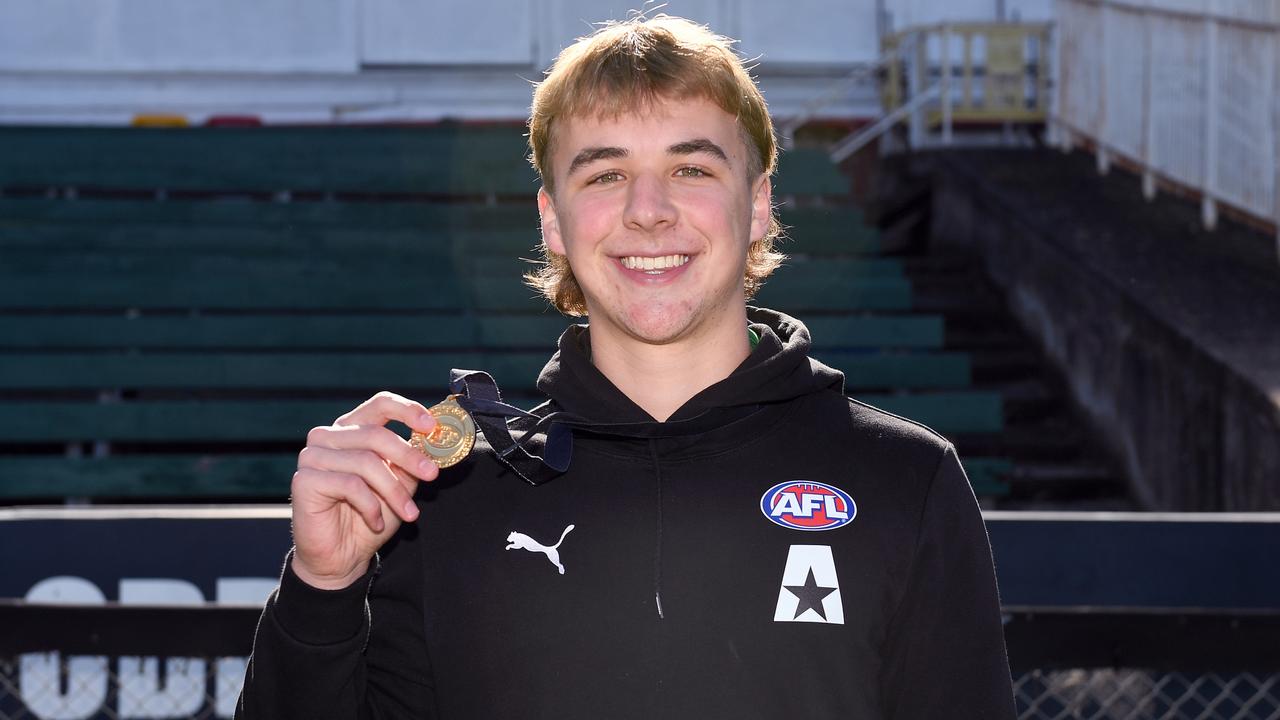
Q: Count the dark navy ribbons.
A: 1